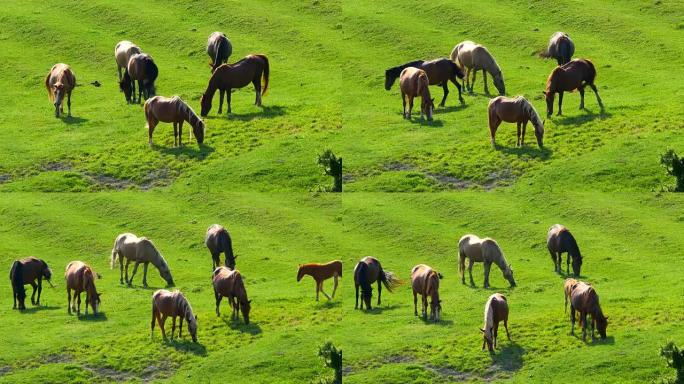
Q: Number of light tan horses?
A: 4